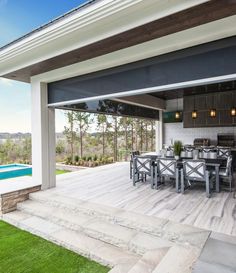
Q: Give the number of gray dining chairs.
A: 8